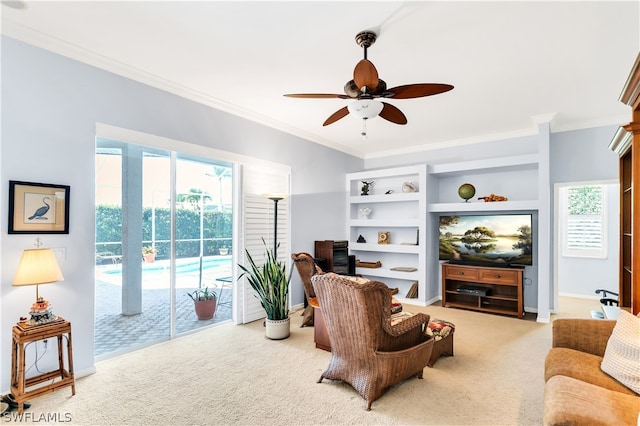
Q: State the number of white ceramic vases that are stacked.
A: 0